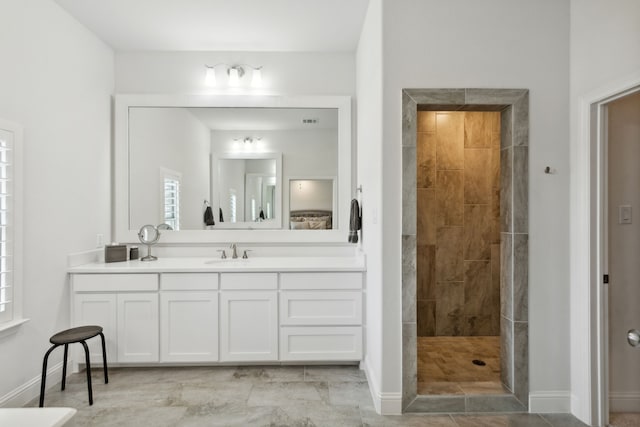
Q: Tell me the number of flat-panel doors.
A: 4